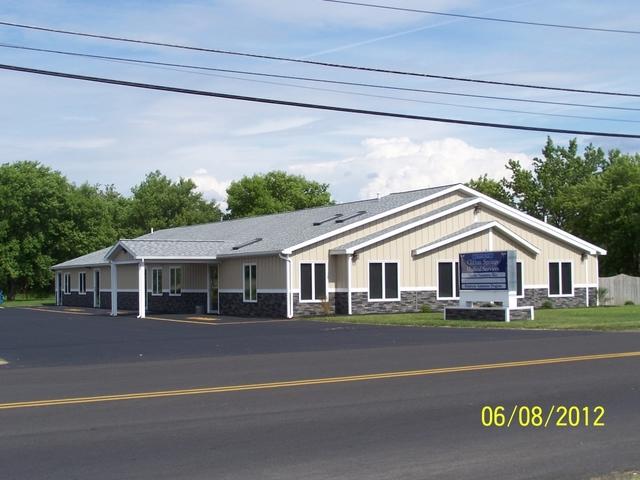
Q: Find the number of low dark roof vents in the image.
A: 3